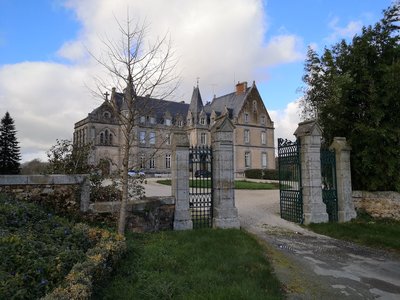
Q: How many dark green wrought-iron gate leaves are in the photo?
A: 3